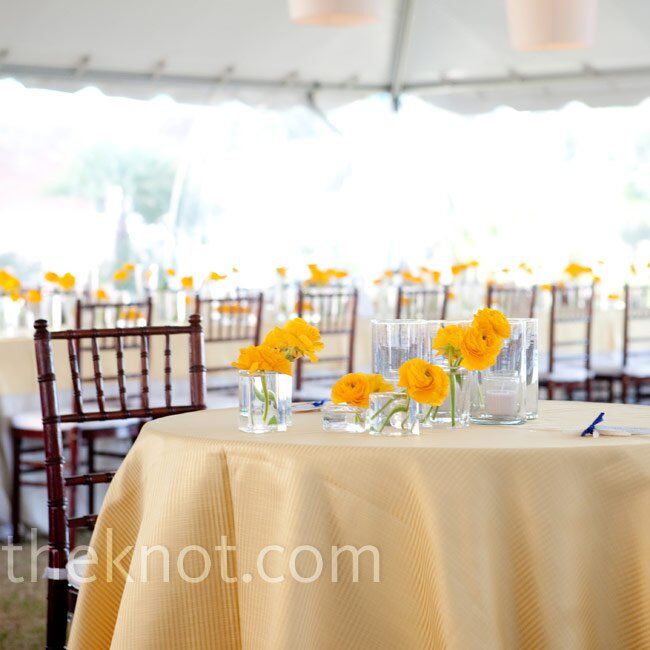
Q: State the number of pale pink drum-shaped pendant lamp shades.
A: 2